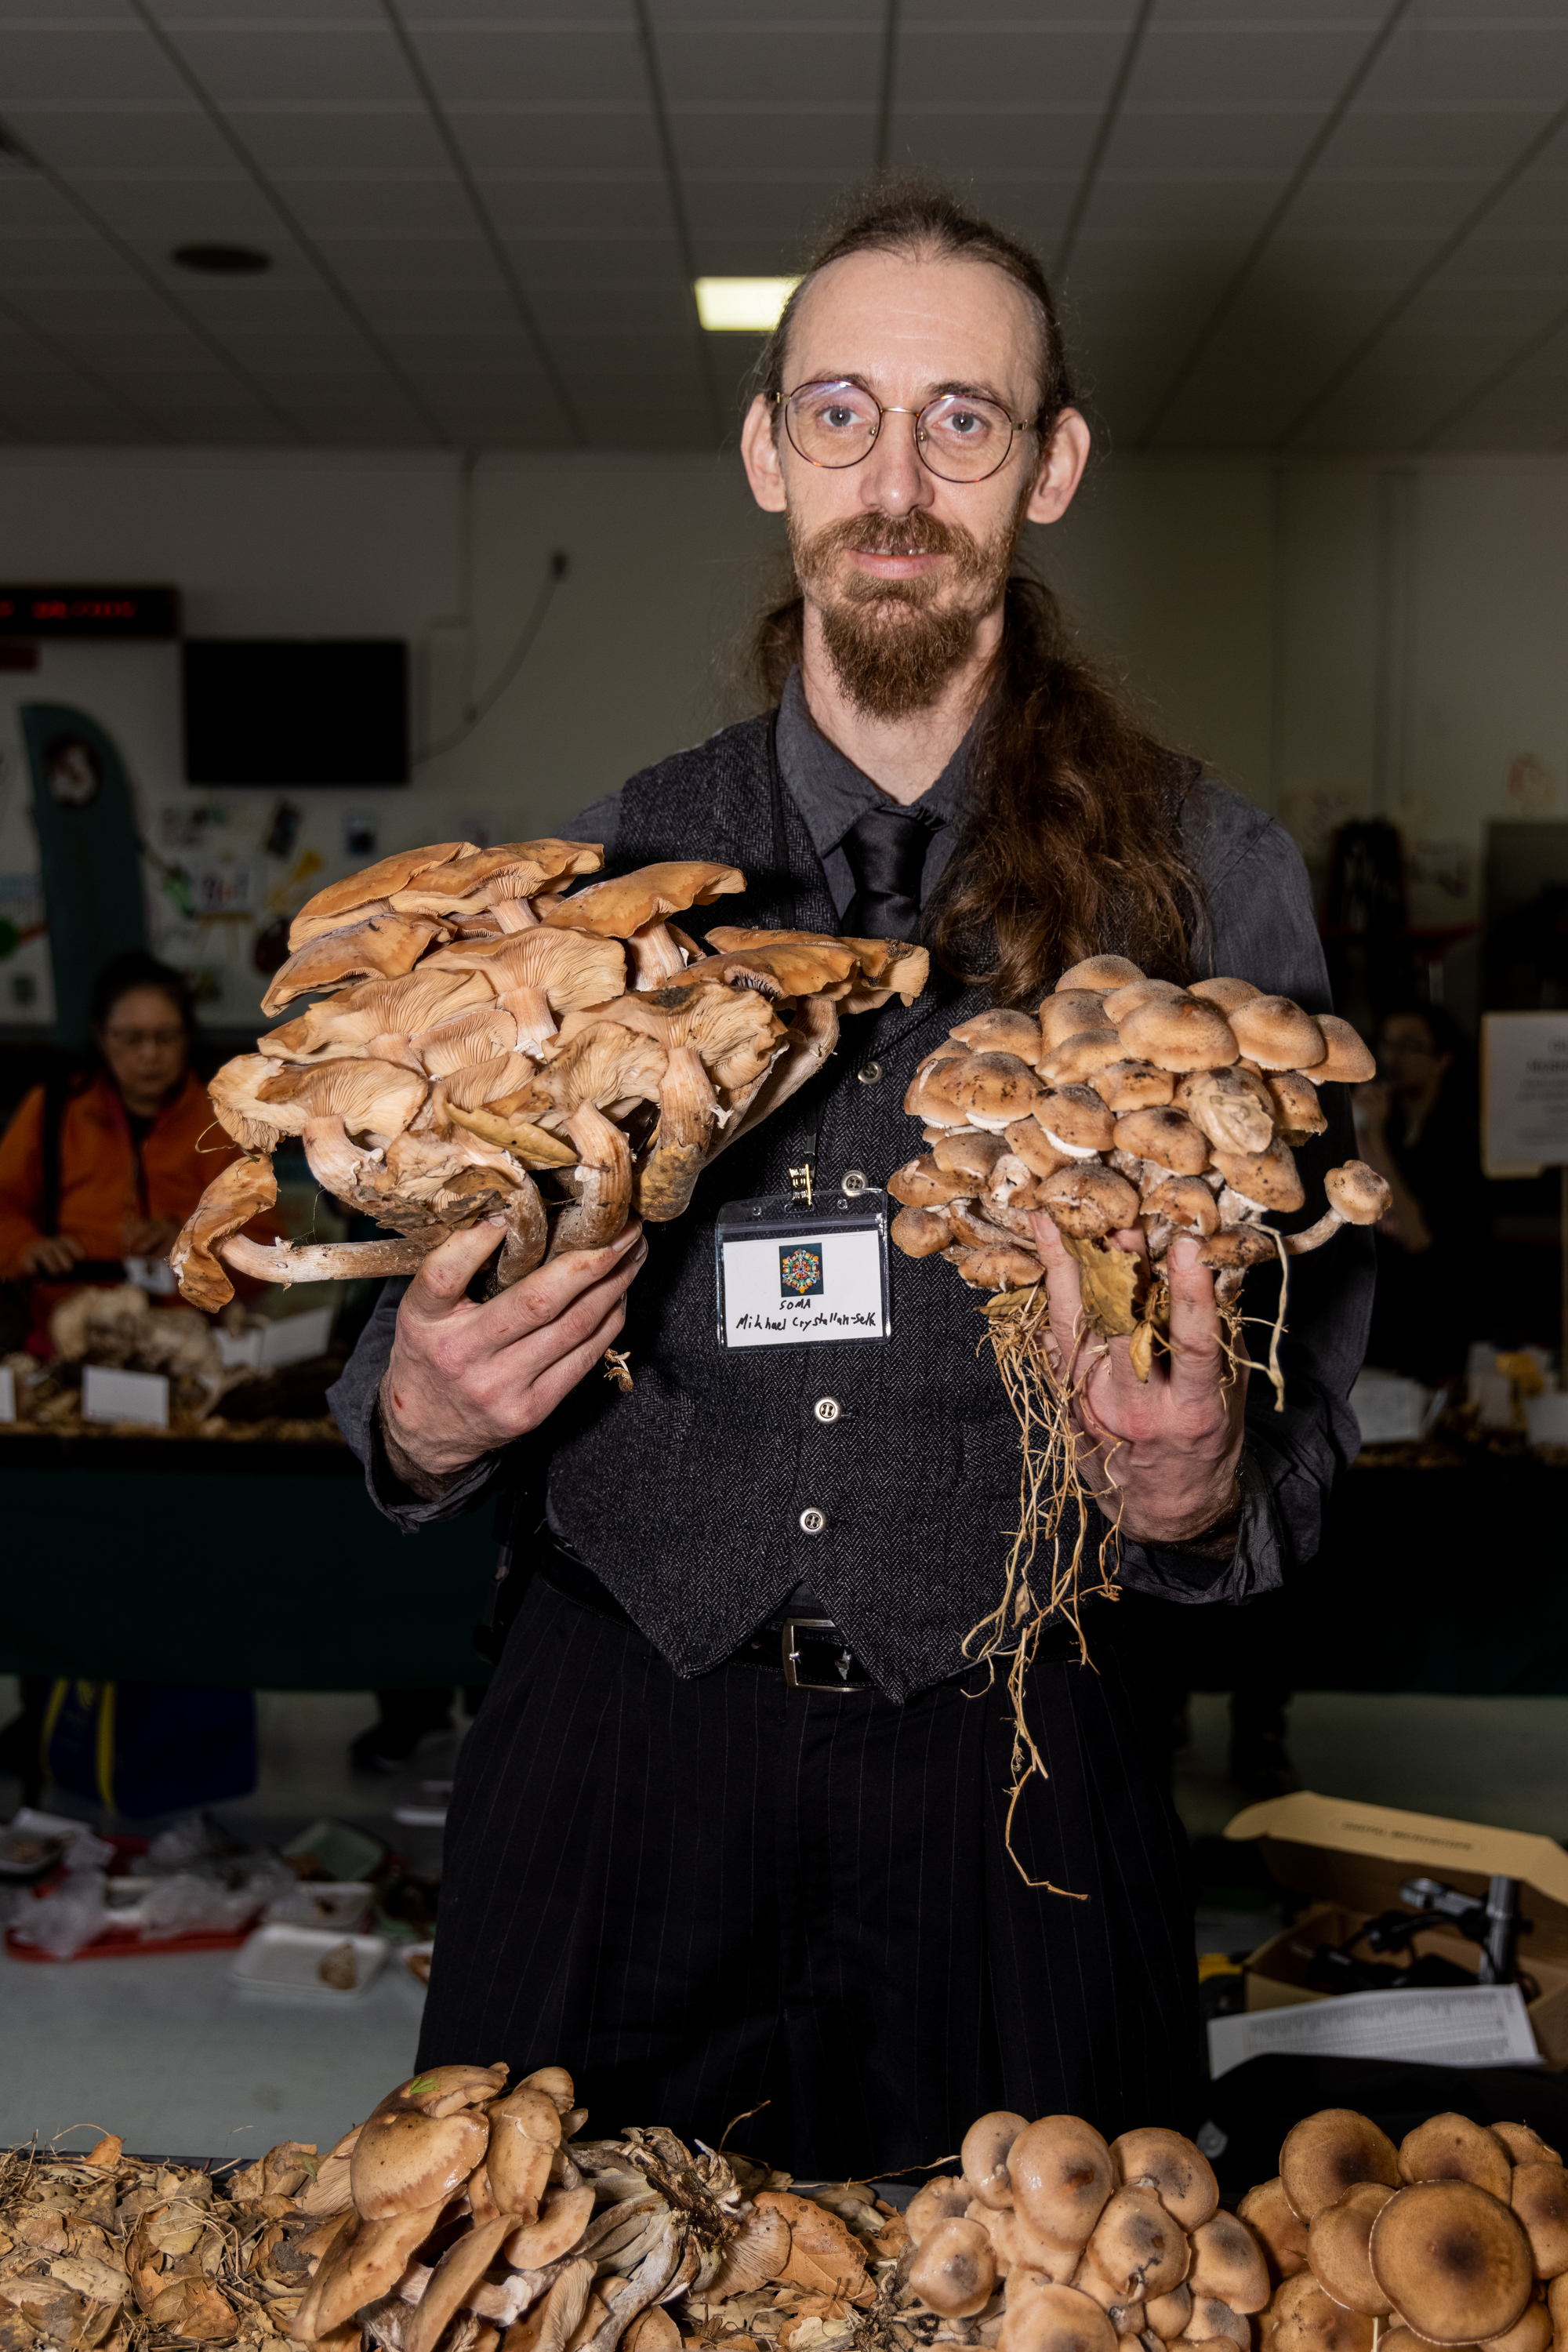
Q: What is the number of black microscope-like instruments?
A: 1